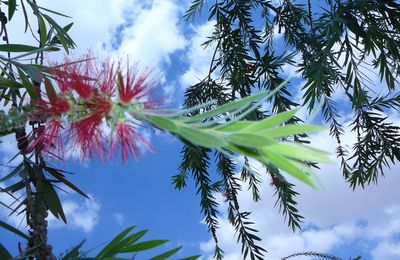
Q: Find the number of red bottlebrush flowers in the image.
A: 1